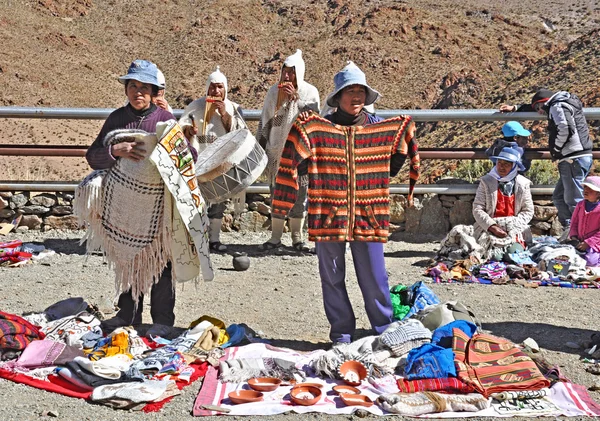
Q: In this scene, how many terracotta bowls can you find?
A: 7